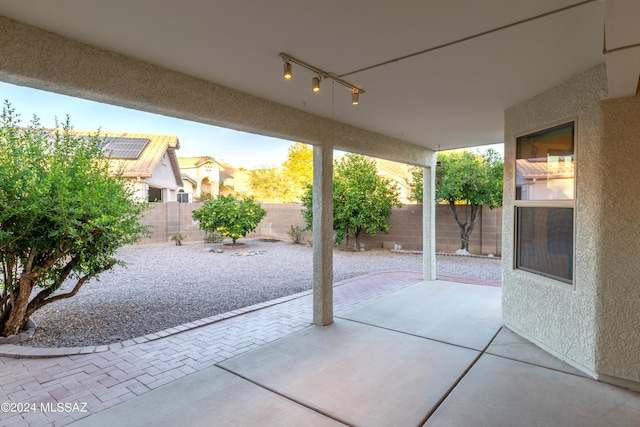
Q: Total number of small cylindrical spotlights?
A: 3